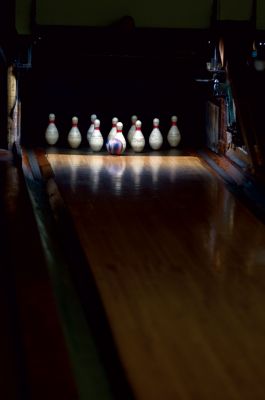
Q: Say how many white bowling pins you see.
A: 10